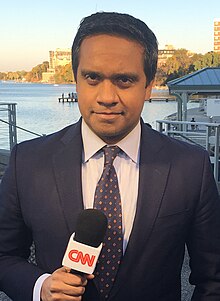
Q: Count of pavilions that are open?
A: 1